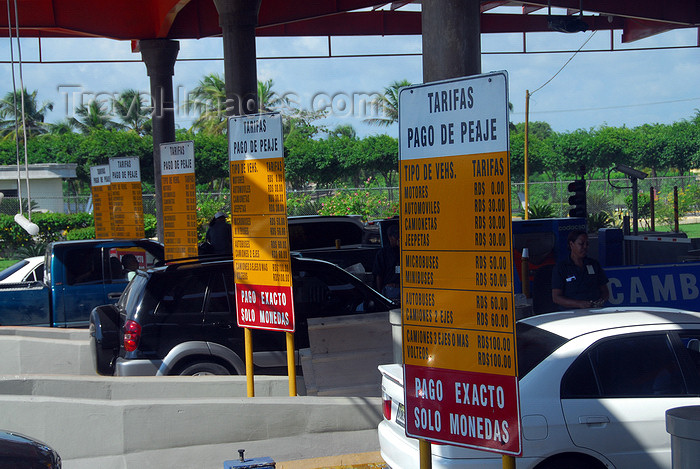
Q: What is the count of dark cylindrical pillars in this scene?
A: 3